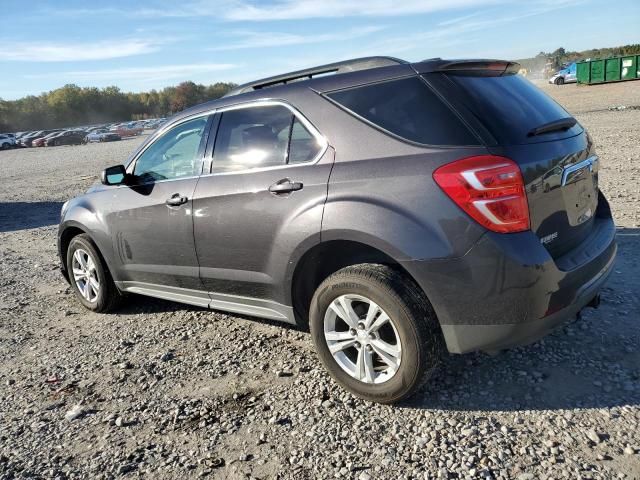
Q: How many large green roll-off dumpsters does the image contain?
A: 1